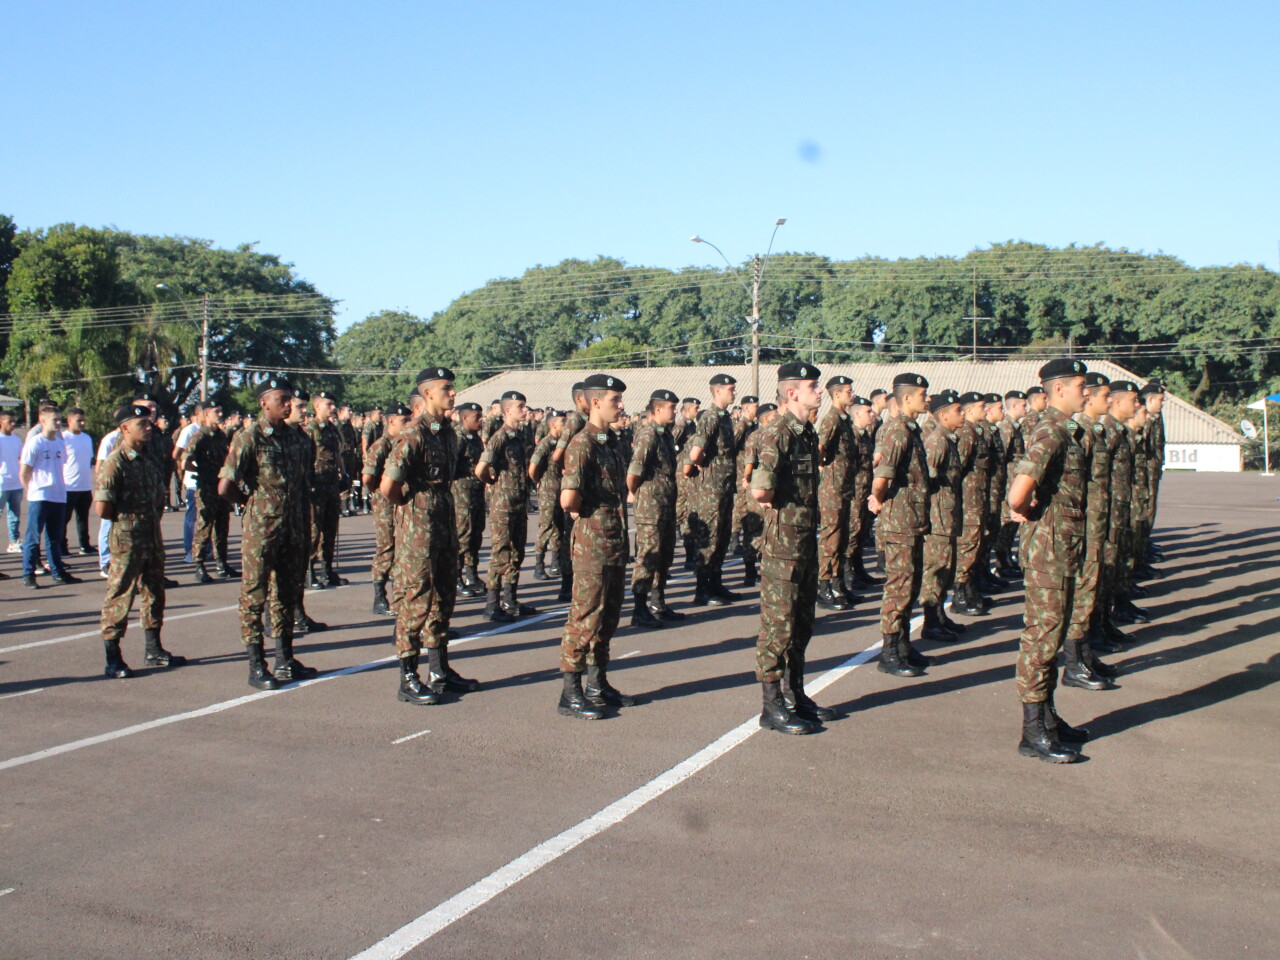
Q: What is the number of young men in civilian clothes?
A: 6